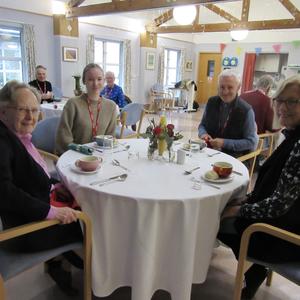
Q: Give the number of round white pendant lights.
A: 2